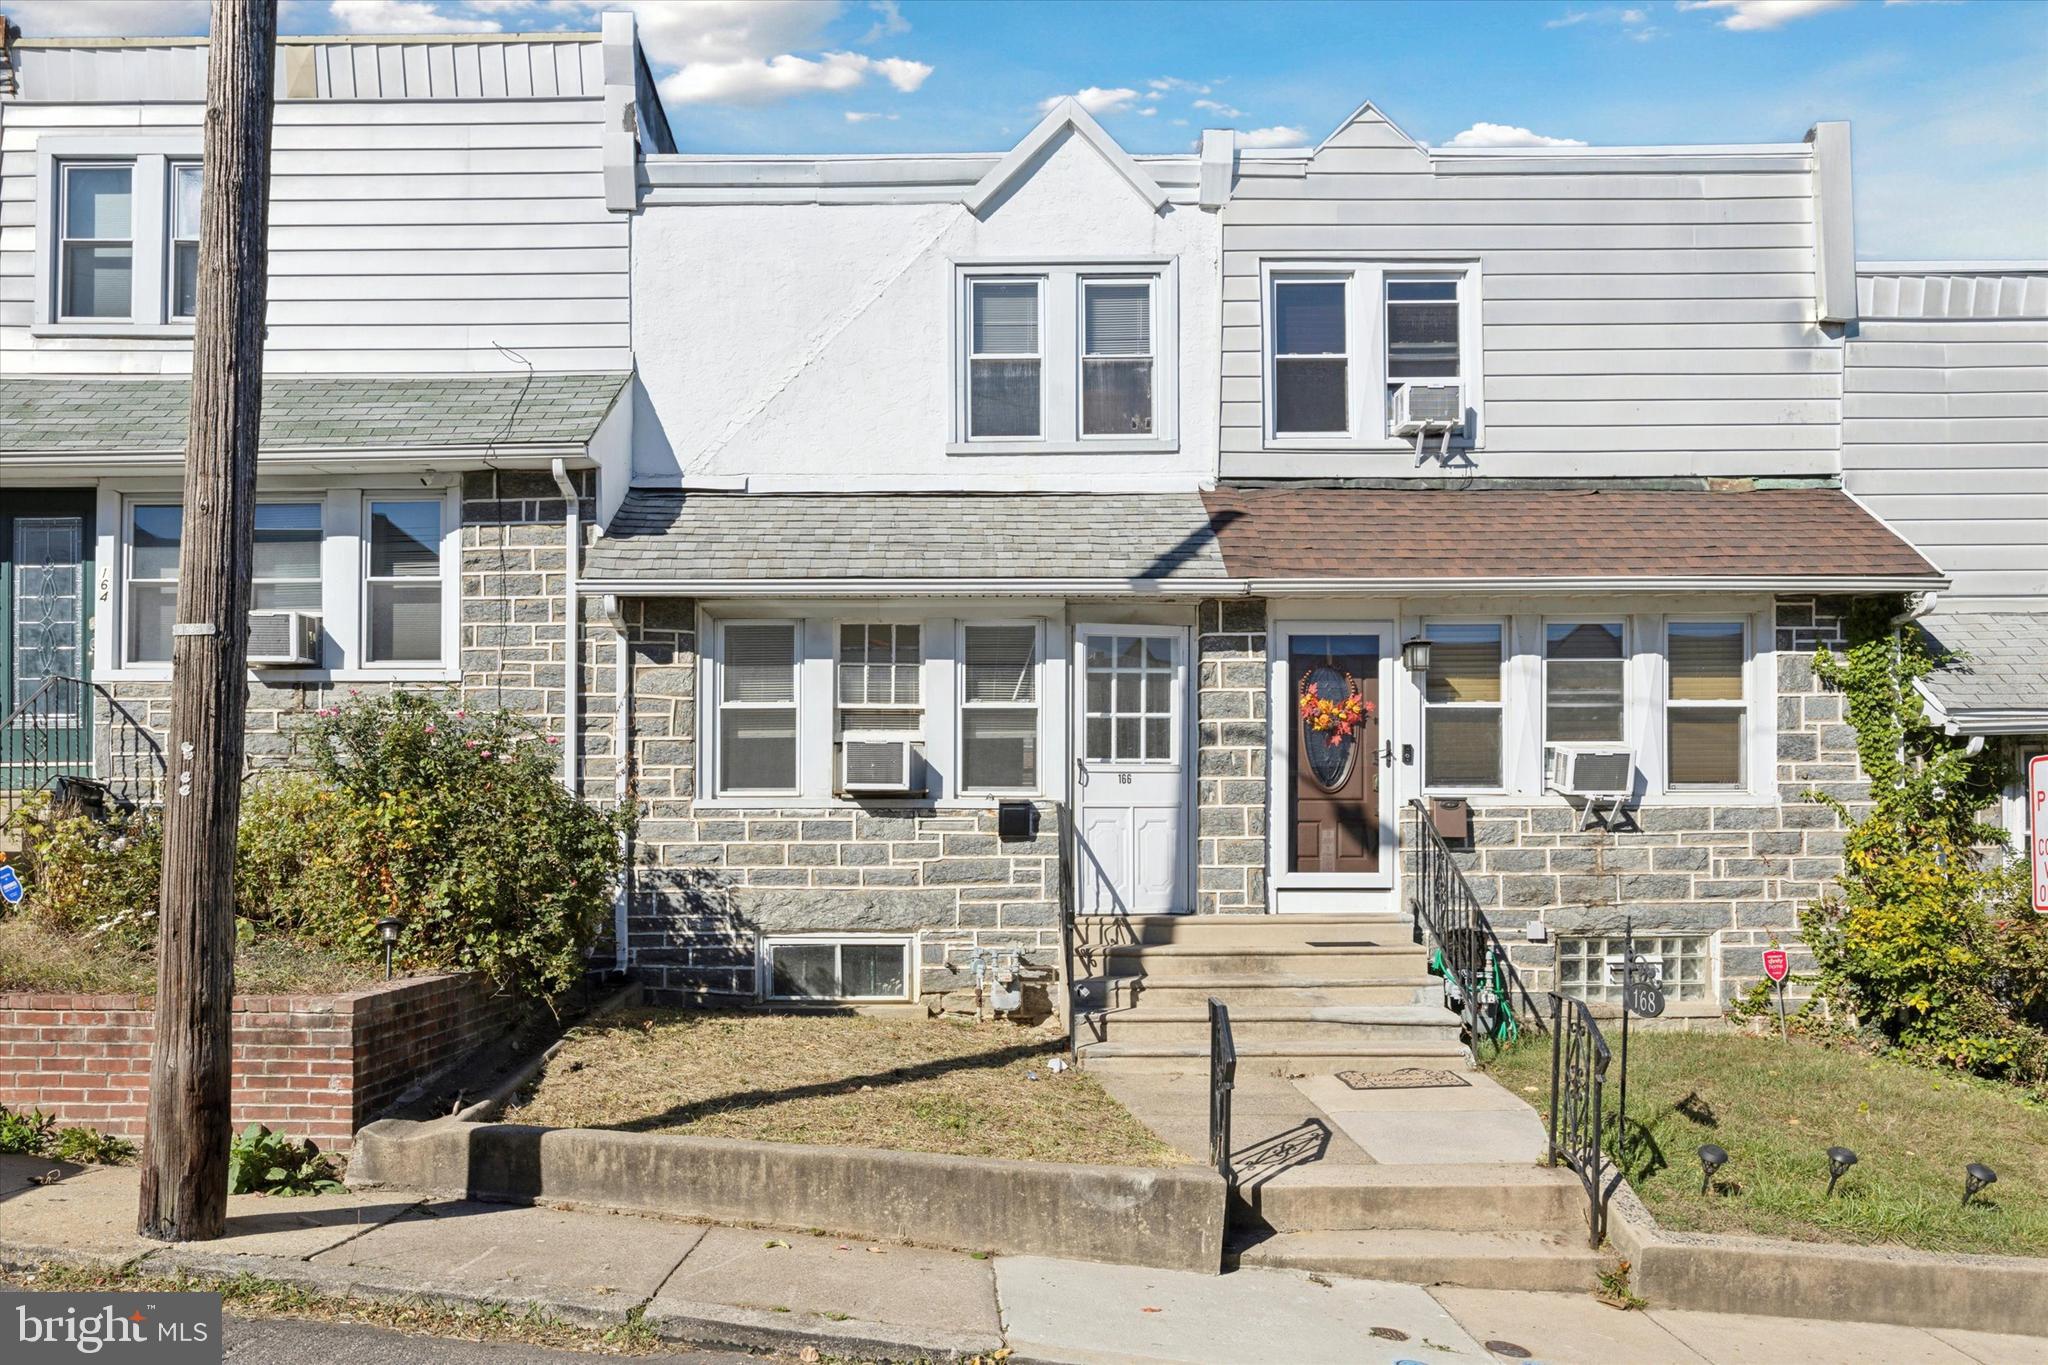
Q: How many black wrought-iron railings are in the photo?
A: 5